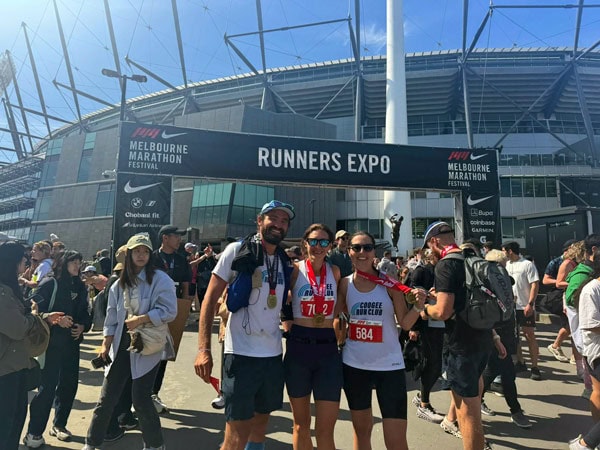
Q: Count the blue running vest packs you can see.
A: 1